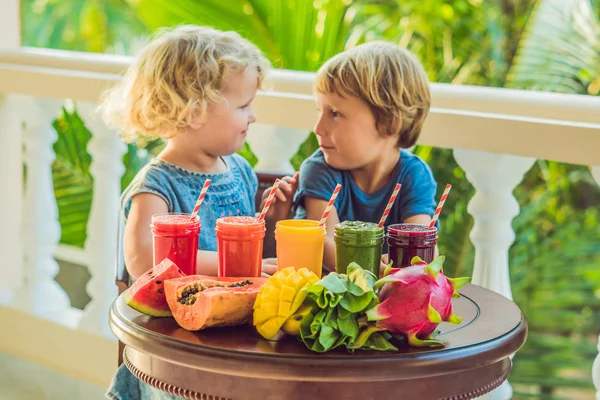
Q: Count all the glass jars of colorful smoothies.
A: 5